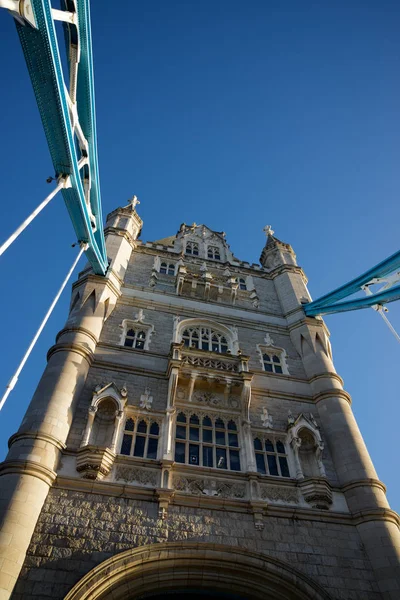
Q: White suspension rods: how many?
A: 3